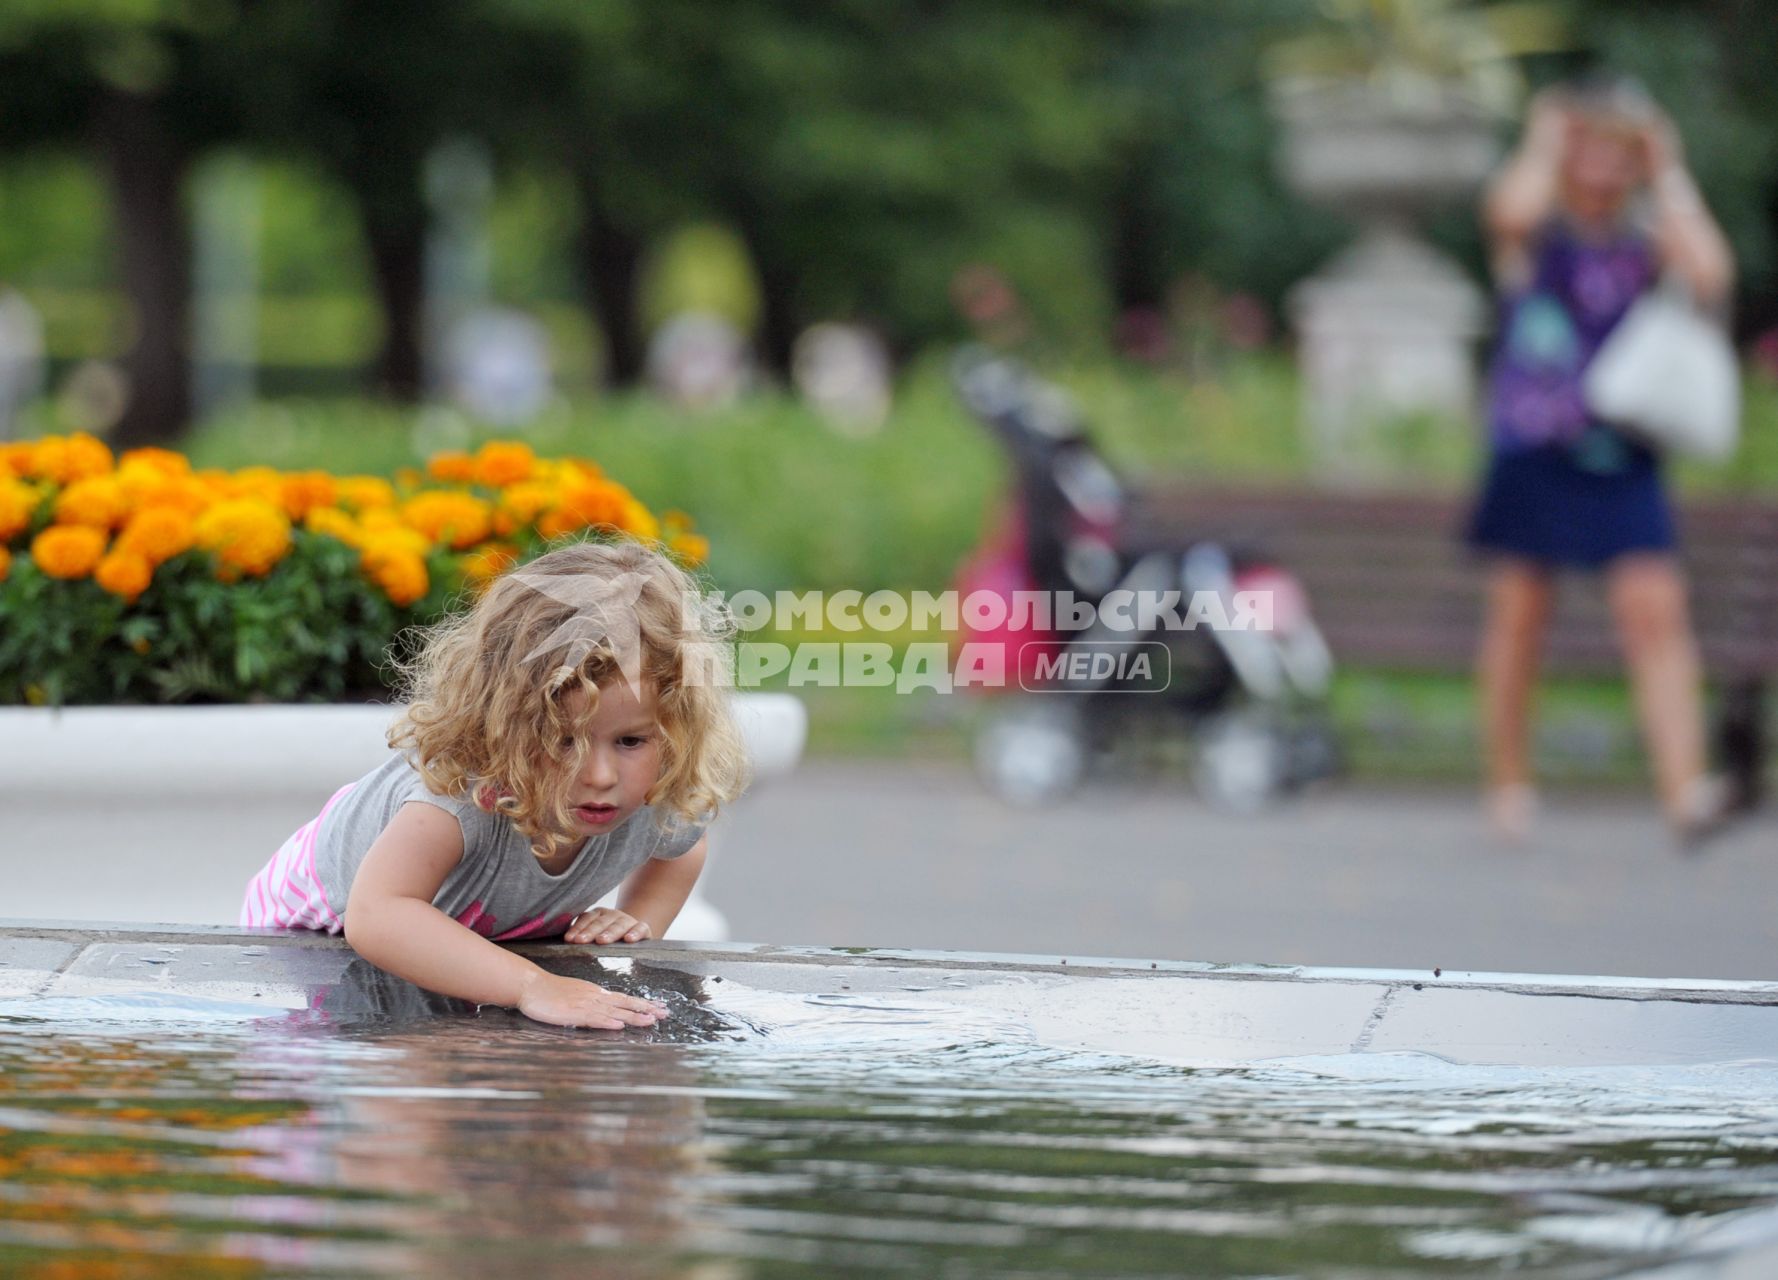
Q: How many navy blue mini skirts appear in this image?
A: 1